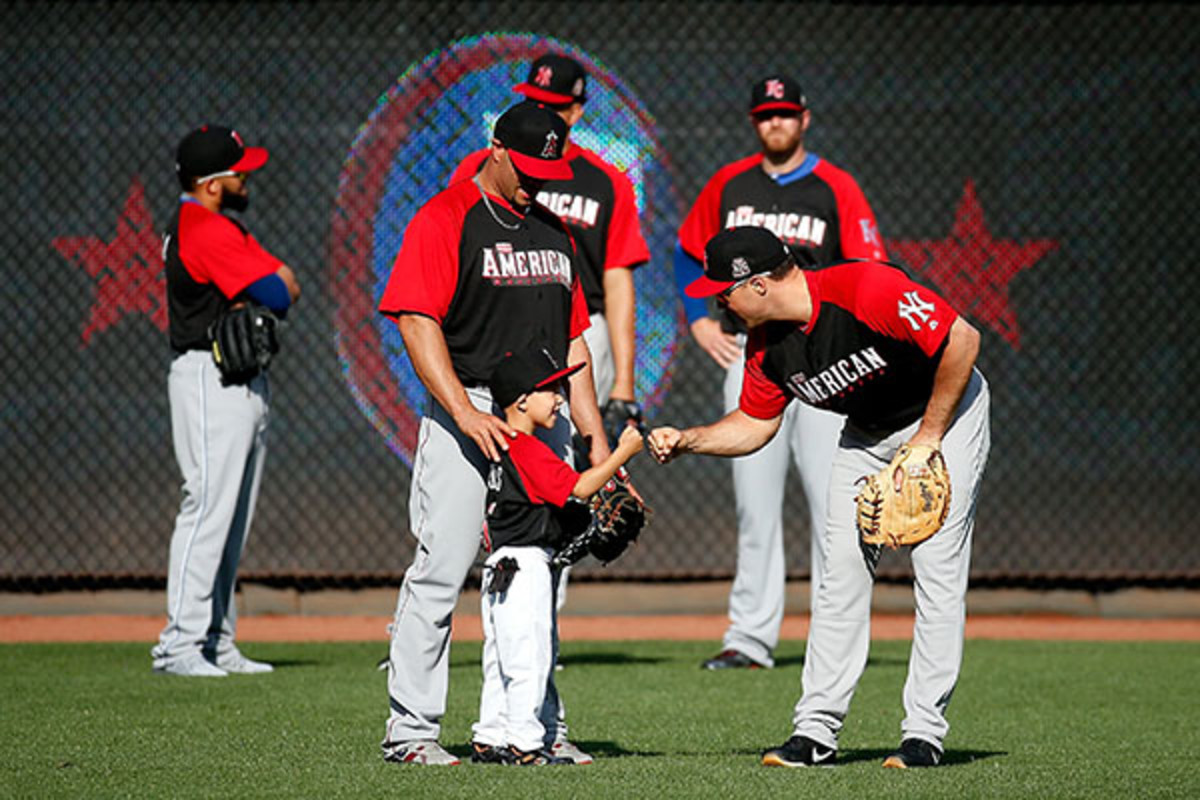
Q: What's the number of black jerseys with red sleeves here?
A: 6